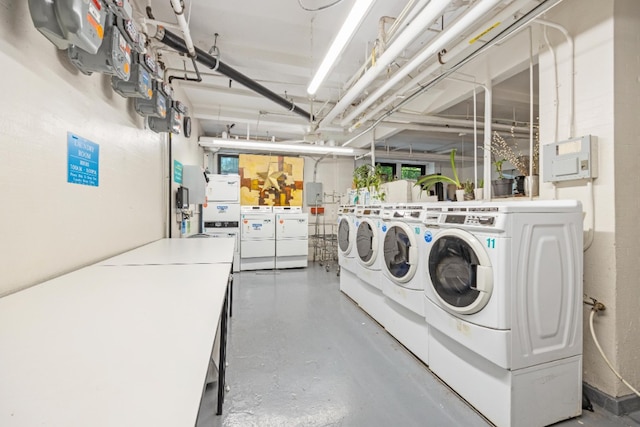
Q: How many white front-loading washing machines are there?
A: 4